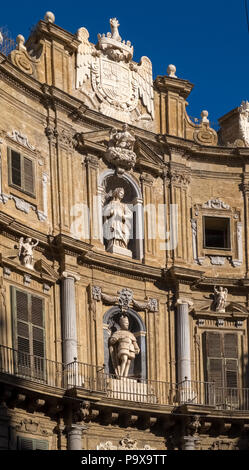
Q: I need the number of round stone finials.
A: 4